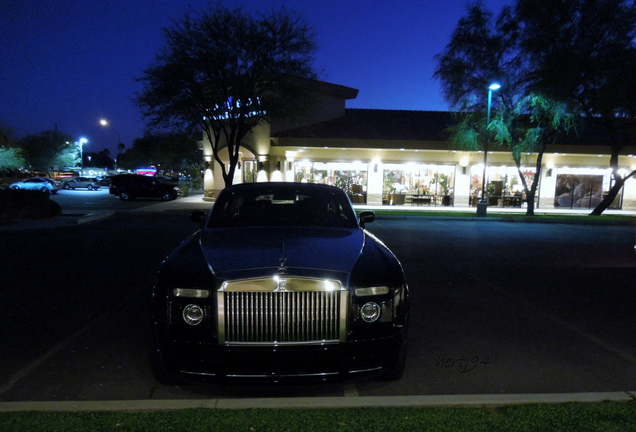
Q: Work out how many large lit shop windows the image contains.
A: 4